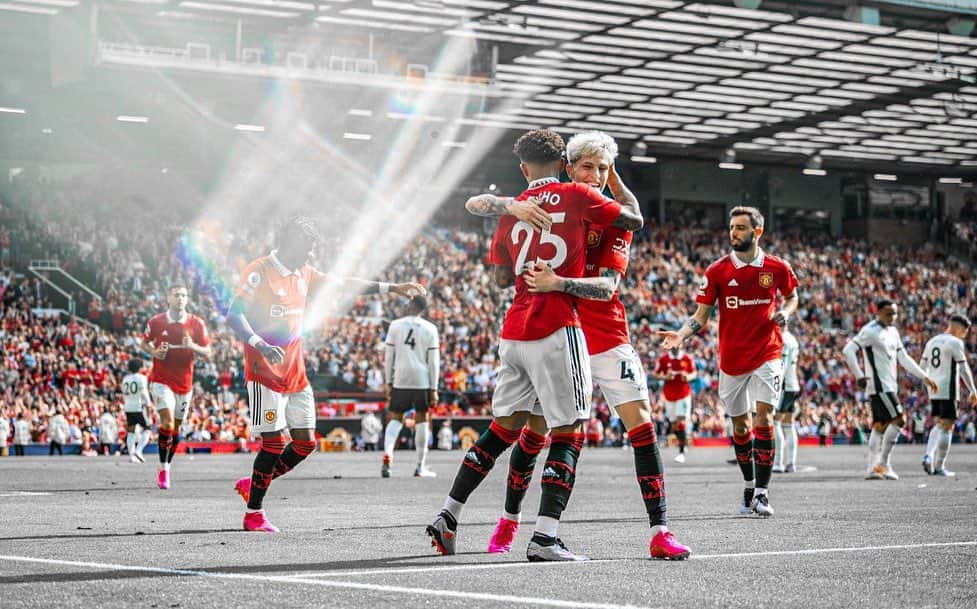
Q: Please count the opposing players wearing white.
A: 5